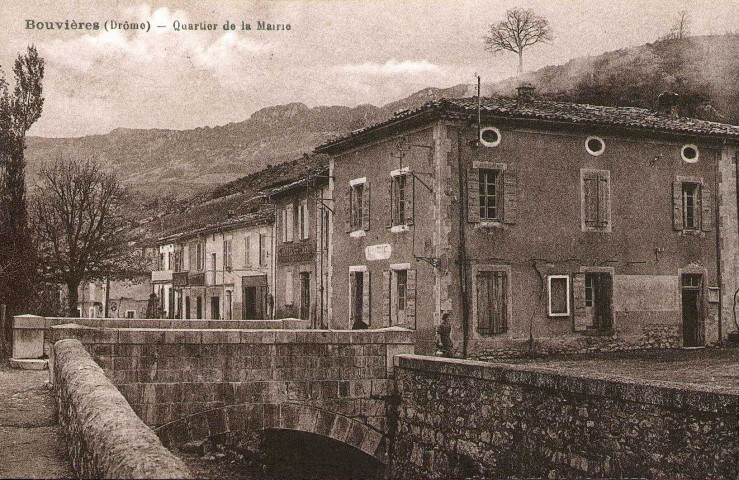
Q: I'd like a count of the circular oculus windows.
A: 3